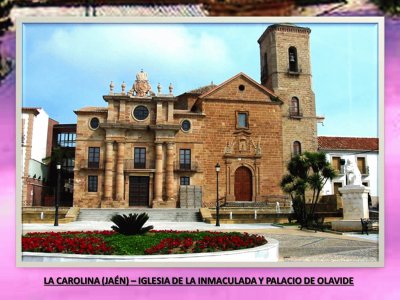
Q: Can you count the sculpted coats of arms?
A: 1